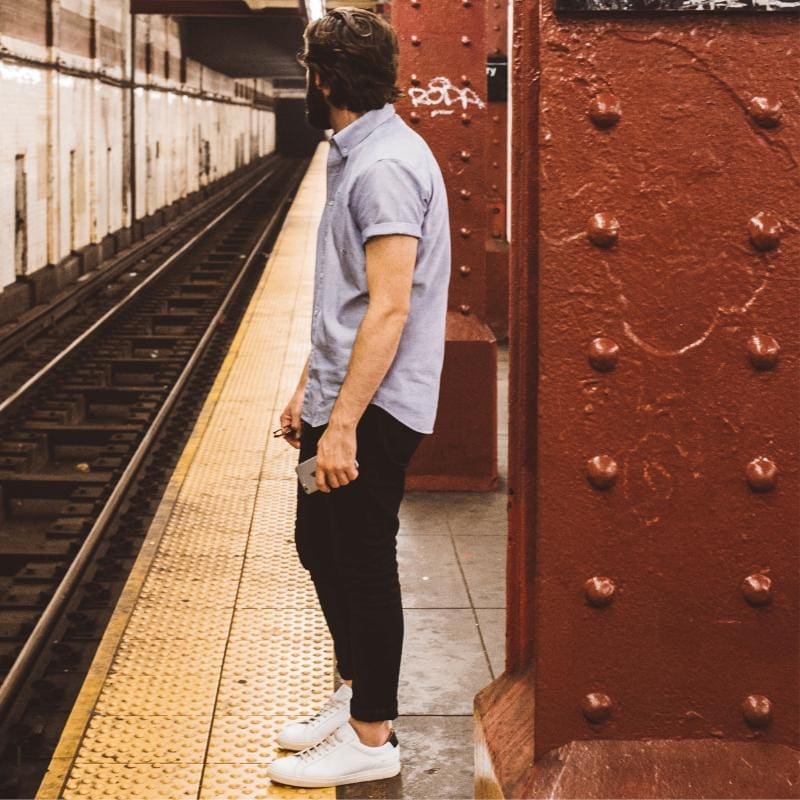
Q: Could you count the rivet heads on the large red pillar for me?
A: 12